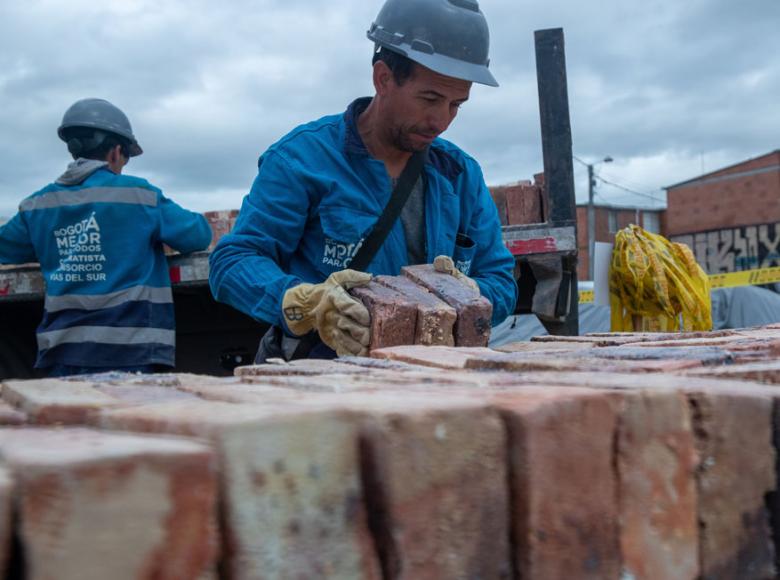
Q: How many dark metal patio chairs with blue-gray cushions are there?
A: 0